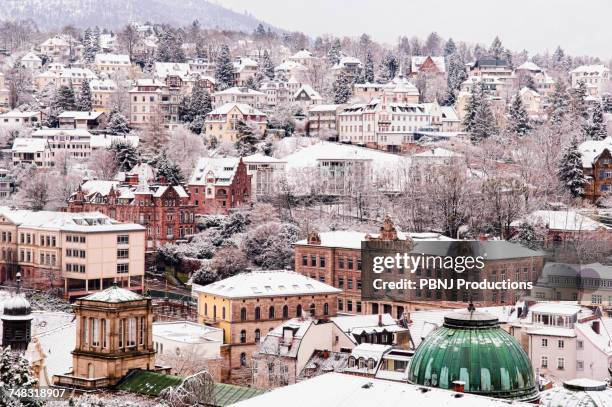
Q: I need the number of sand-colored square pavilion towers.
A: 1